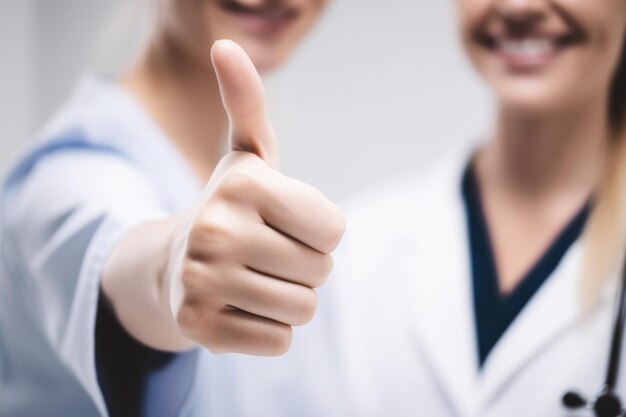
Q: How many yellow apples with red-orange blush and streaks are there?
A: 0